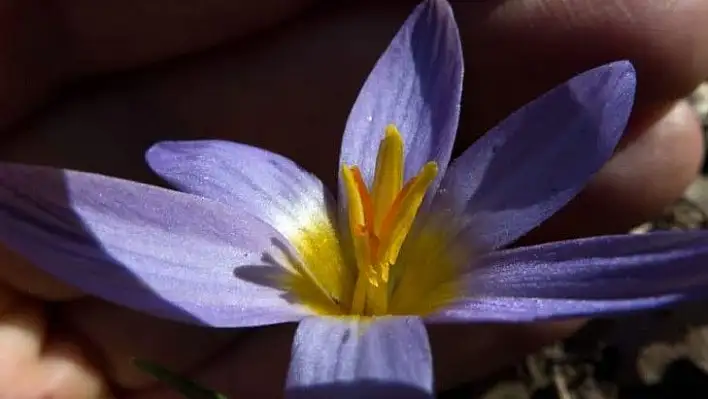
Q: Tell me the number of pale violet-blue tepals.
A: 6